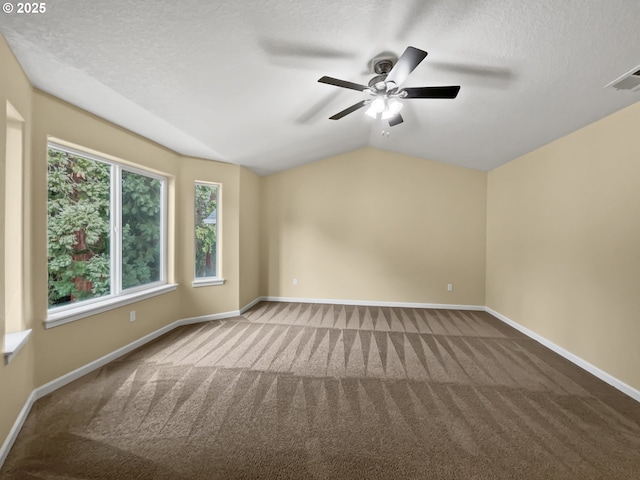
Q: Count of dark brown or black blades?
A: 5